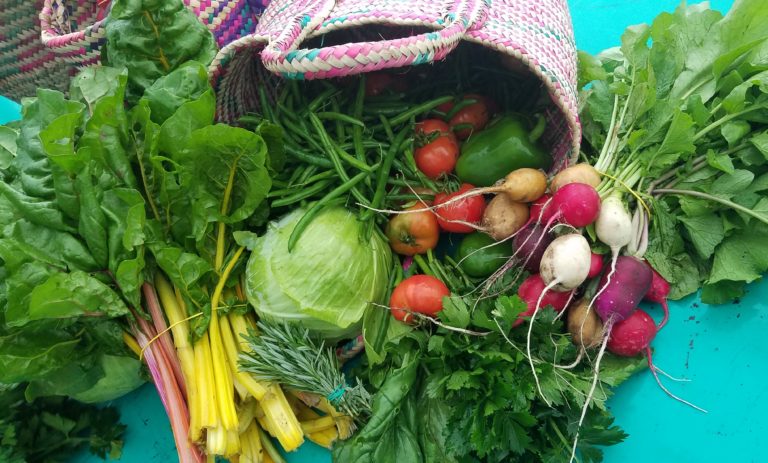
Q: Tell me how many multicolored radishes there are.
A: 14